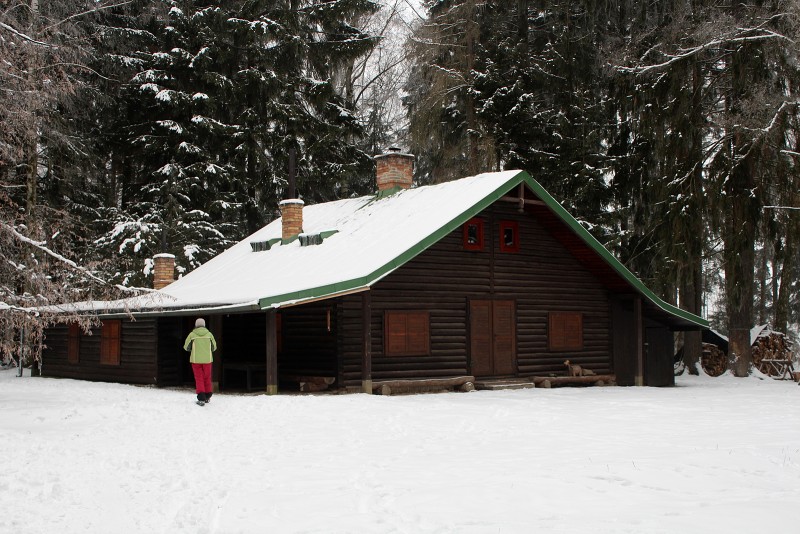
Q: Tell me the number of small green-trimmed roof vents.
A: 2